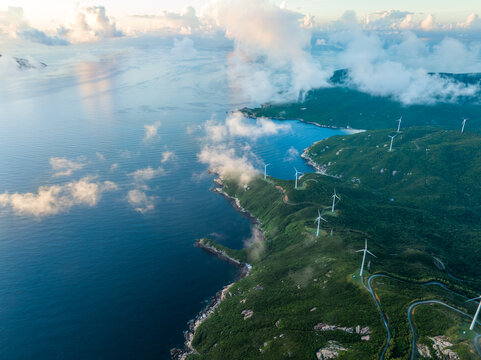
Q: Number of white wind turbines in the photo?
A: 9